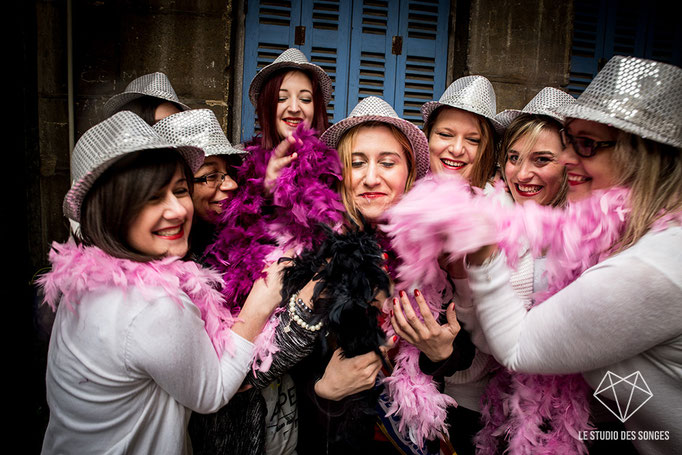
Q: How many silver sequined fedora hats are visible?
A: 8